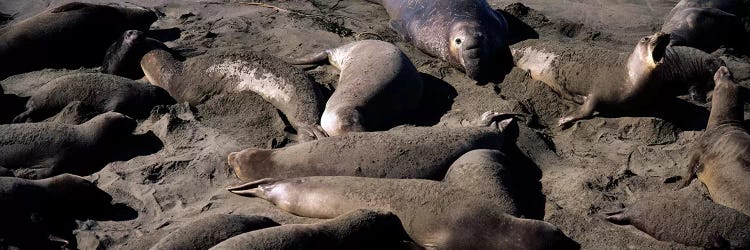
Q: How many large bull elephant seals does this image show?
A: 1